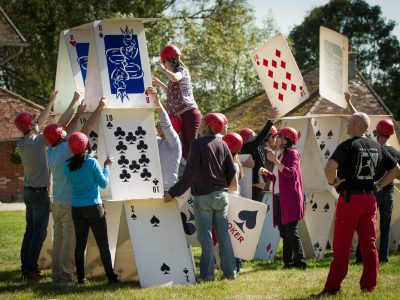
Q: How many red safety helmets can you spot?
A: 12